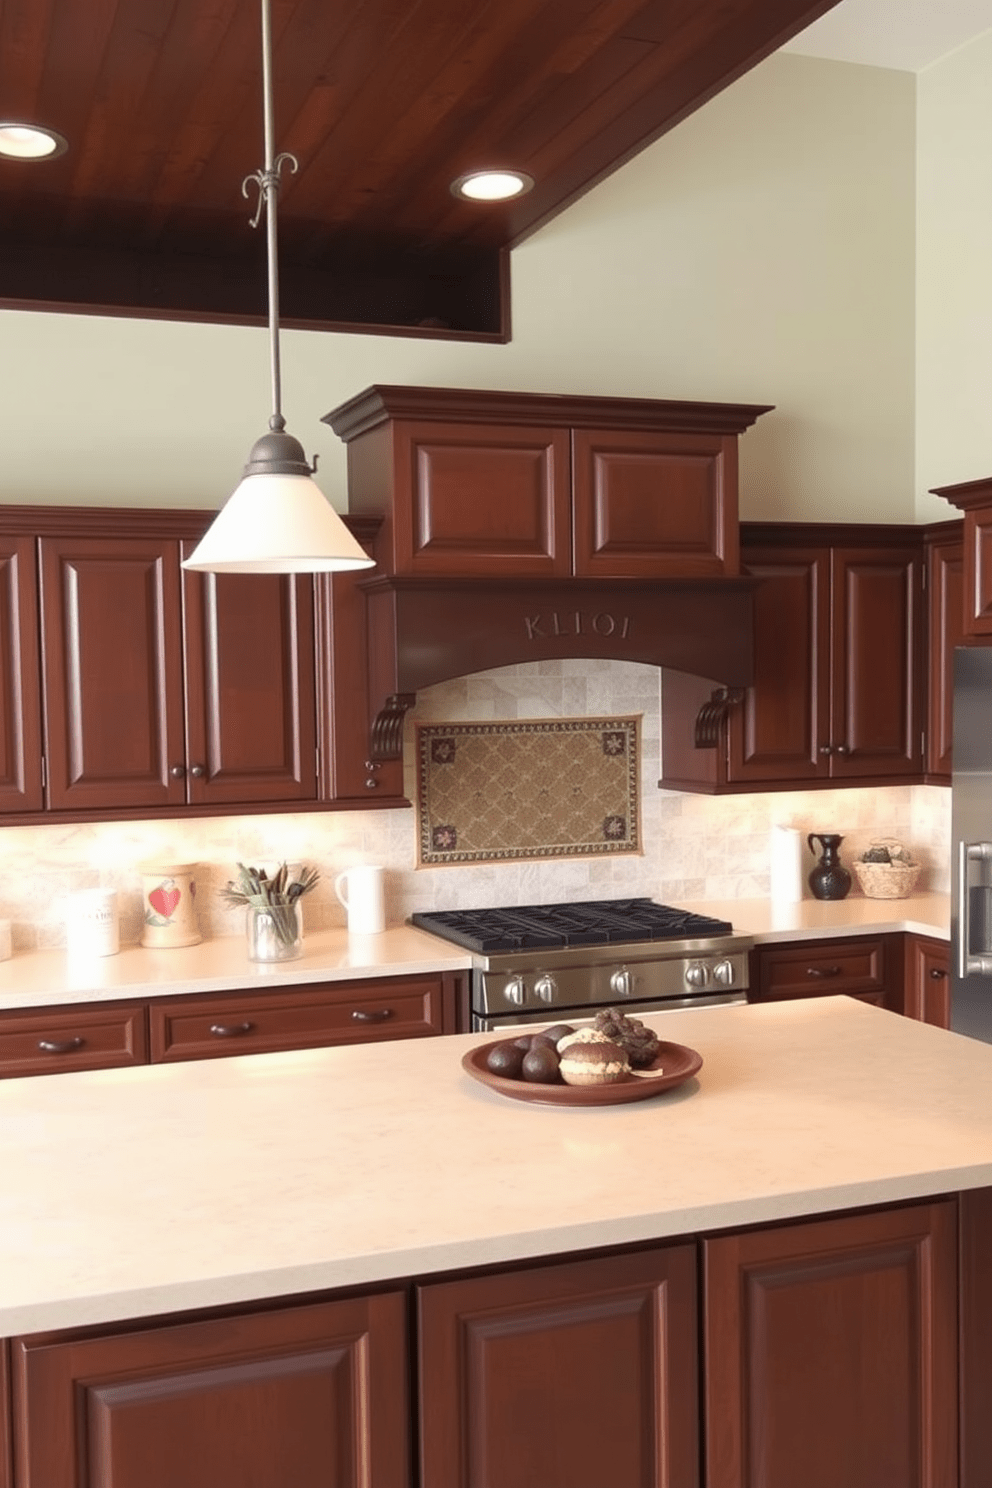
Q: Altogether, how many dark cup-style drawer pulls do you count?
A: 4